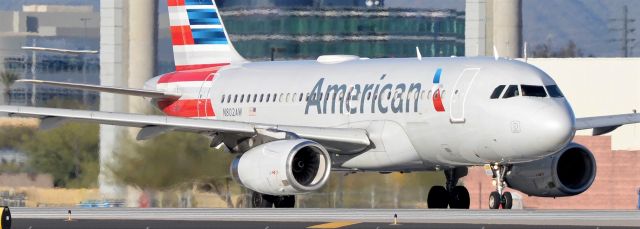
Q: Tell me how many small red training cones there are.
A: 0